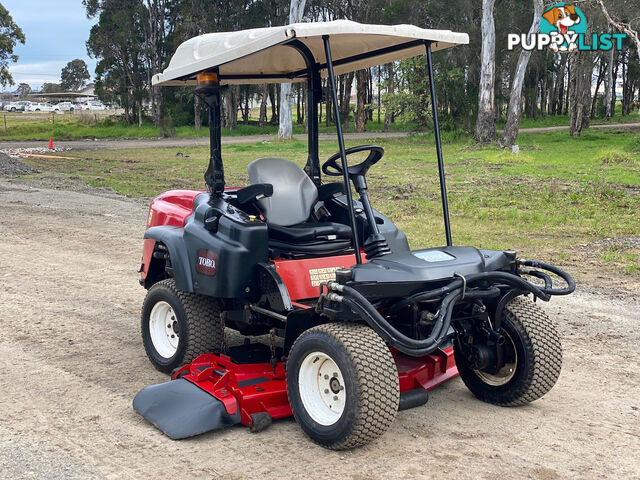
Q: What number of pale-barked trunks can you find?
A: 3